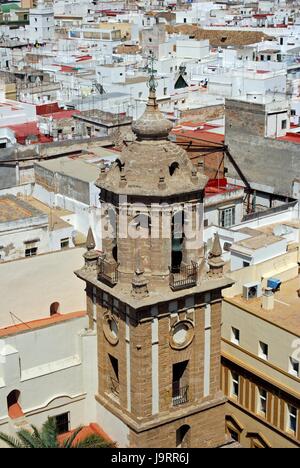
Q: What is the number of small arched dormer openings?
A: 2